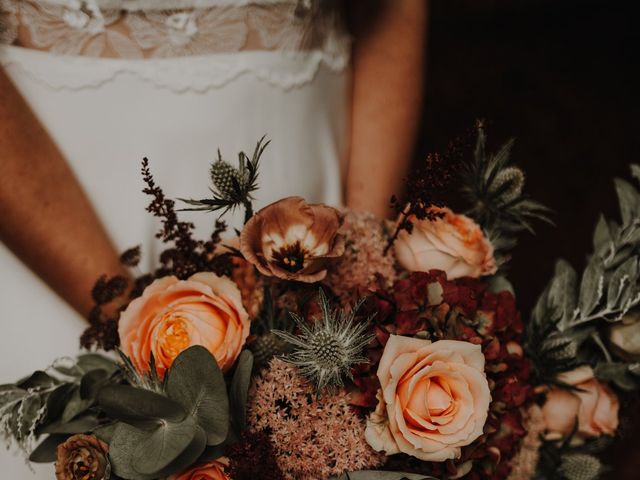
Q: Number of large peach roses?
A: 3